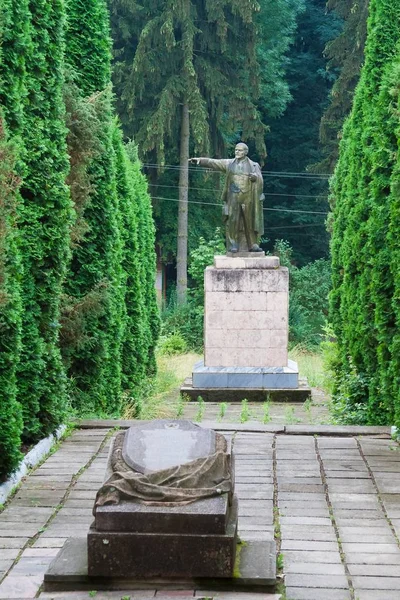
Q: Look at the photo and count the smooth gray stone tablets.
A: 1